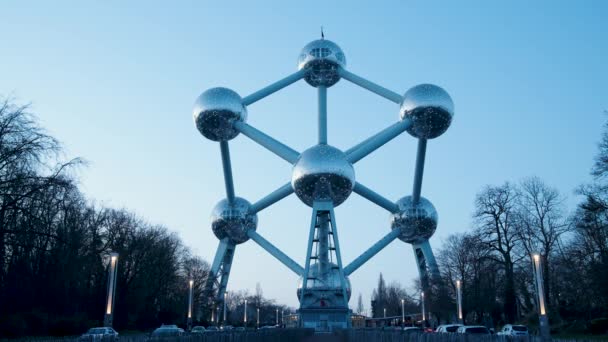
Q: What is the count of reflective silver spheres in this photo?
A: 7